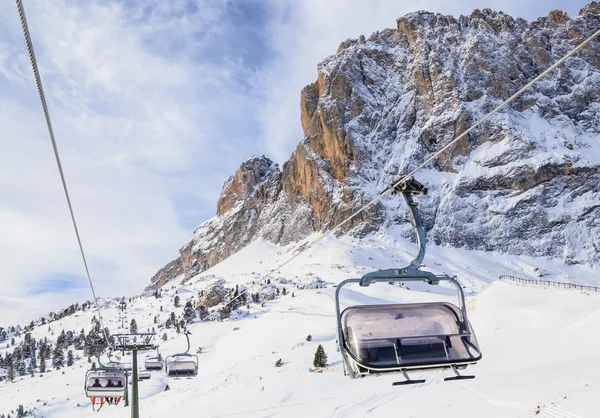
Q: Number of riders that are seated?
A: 3